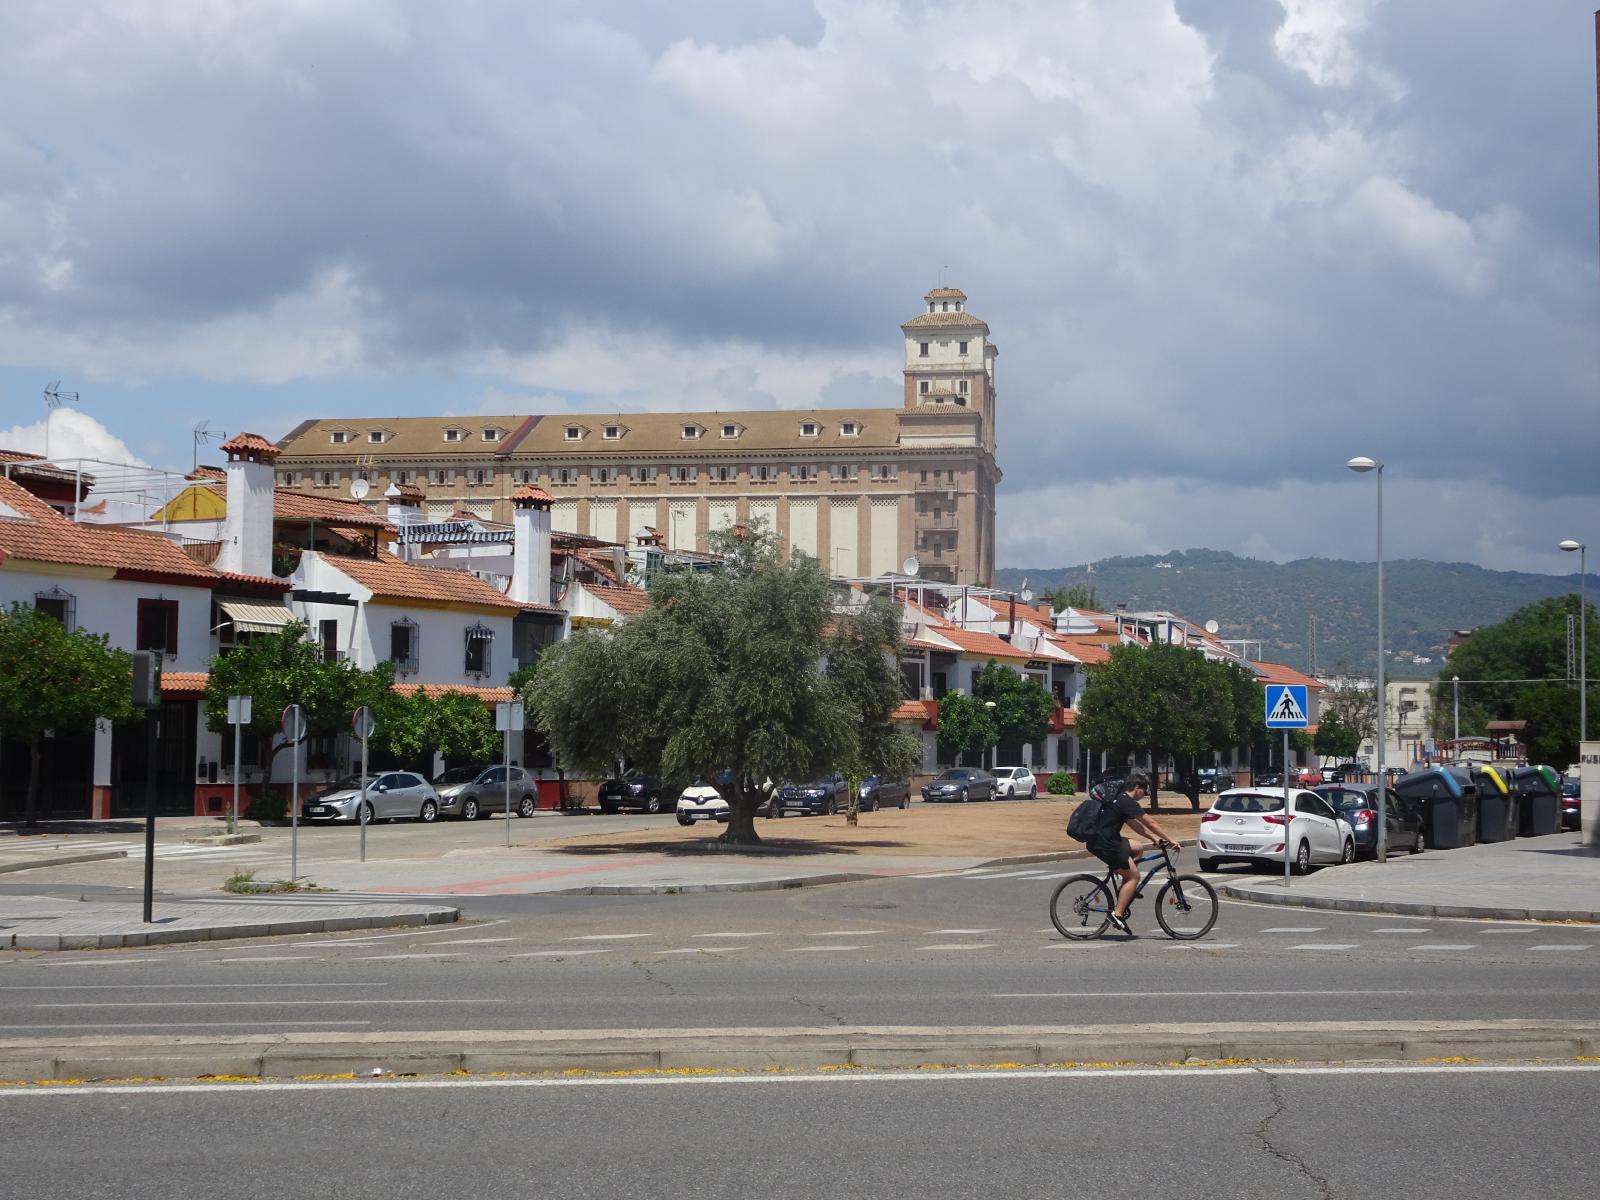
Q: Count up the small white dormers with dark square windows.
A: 10